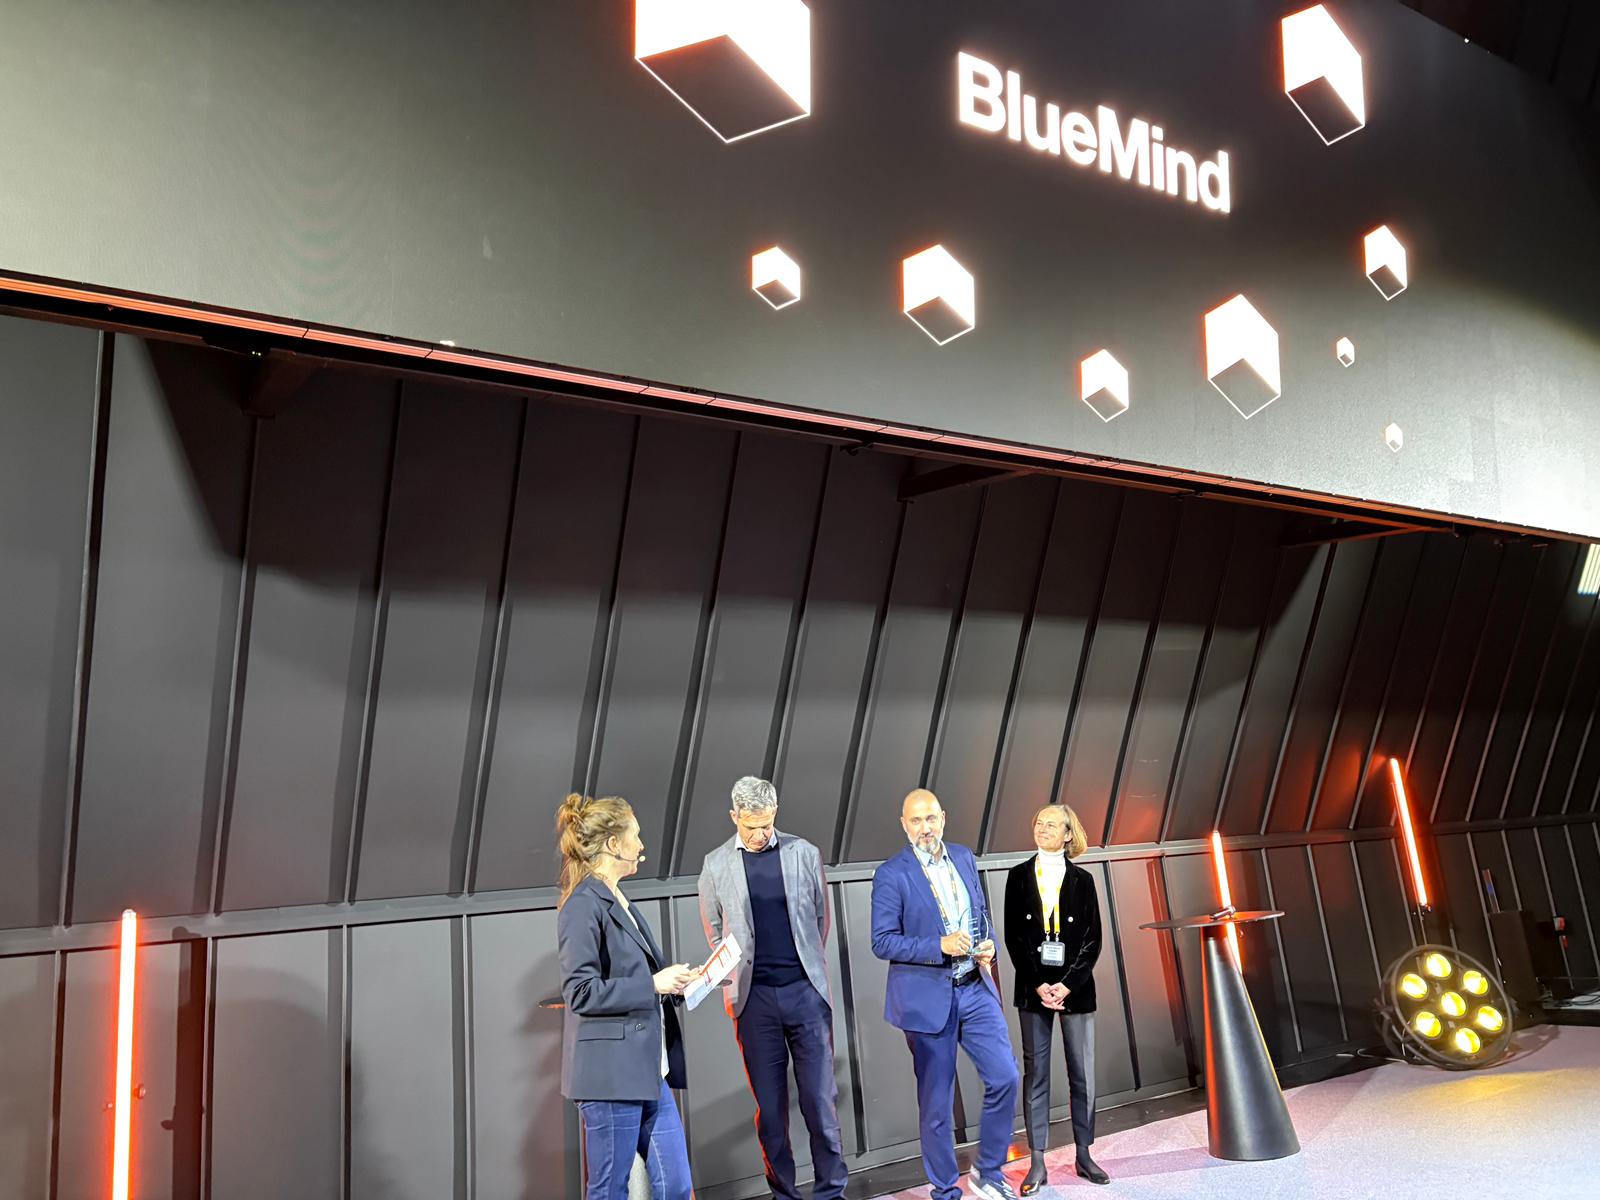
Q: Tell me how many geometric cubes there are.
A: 9